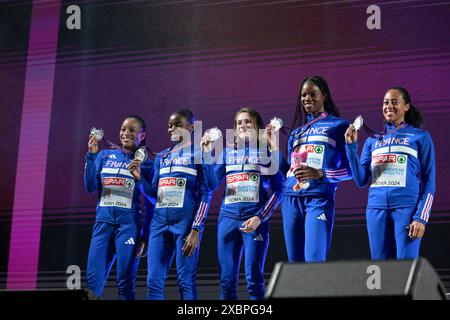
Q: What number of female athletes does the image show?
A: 5